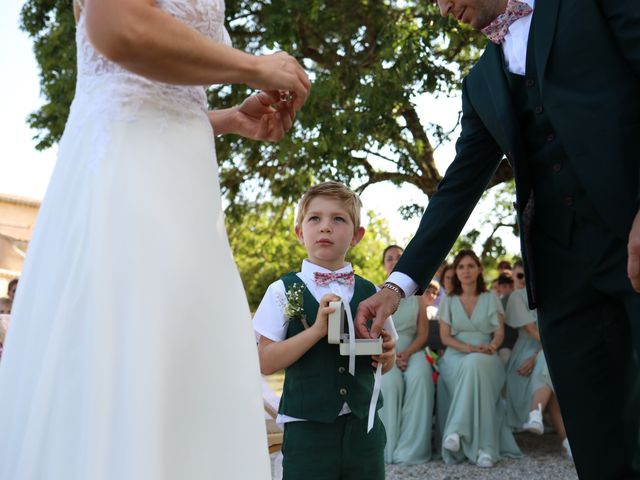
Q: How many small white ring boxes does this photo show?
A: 1